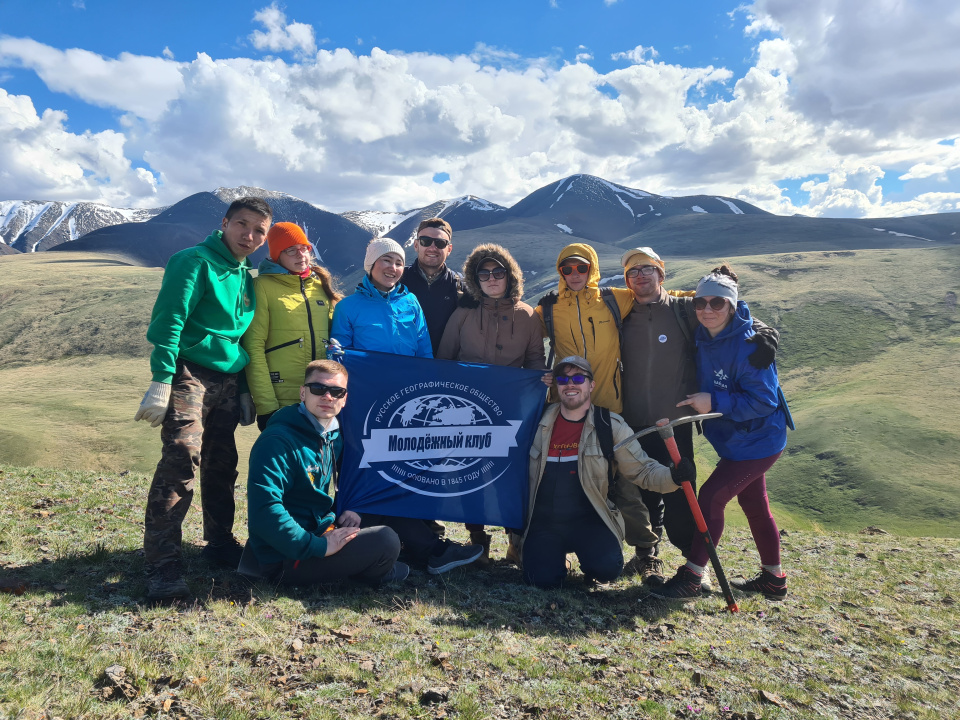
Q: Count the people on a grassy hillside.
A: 10